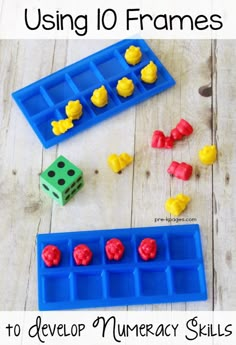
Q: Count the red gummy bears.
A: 7